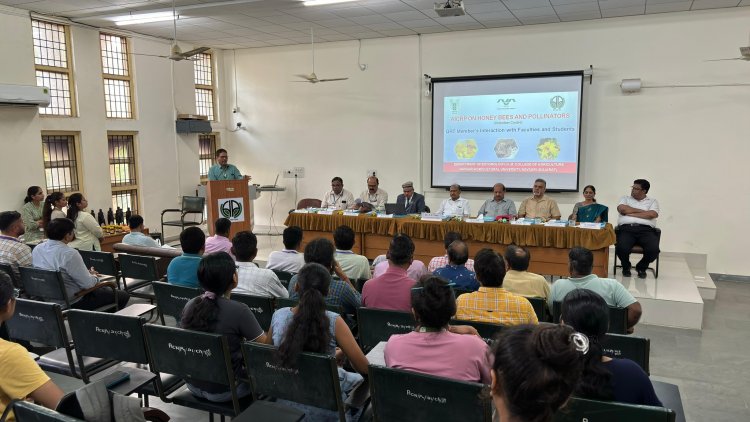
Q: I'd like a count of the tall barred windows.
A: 6